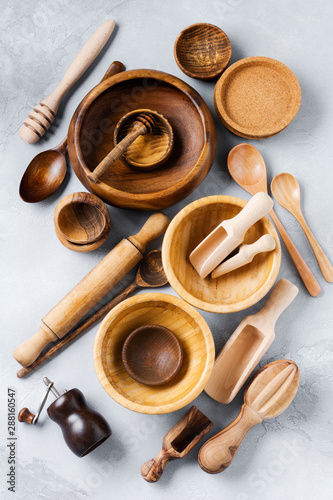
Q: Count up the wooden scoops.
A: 4